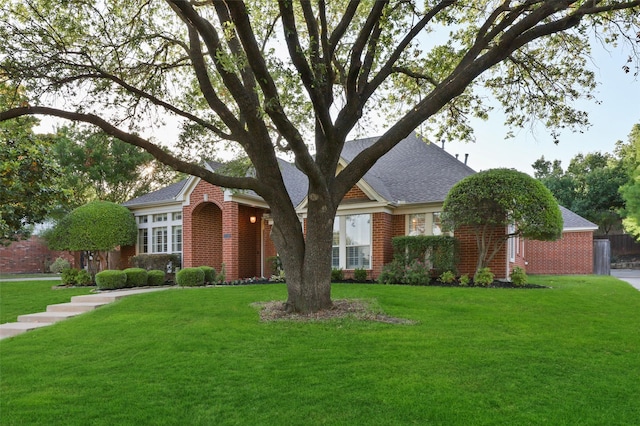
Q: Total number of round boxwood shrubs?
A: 5